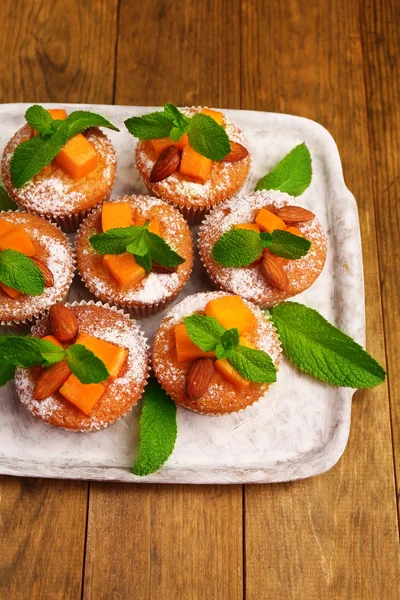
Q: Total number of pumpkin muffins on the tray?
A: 7